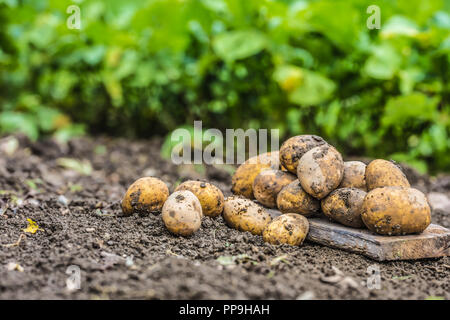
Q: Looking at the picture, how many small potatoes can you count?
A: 14